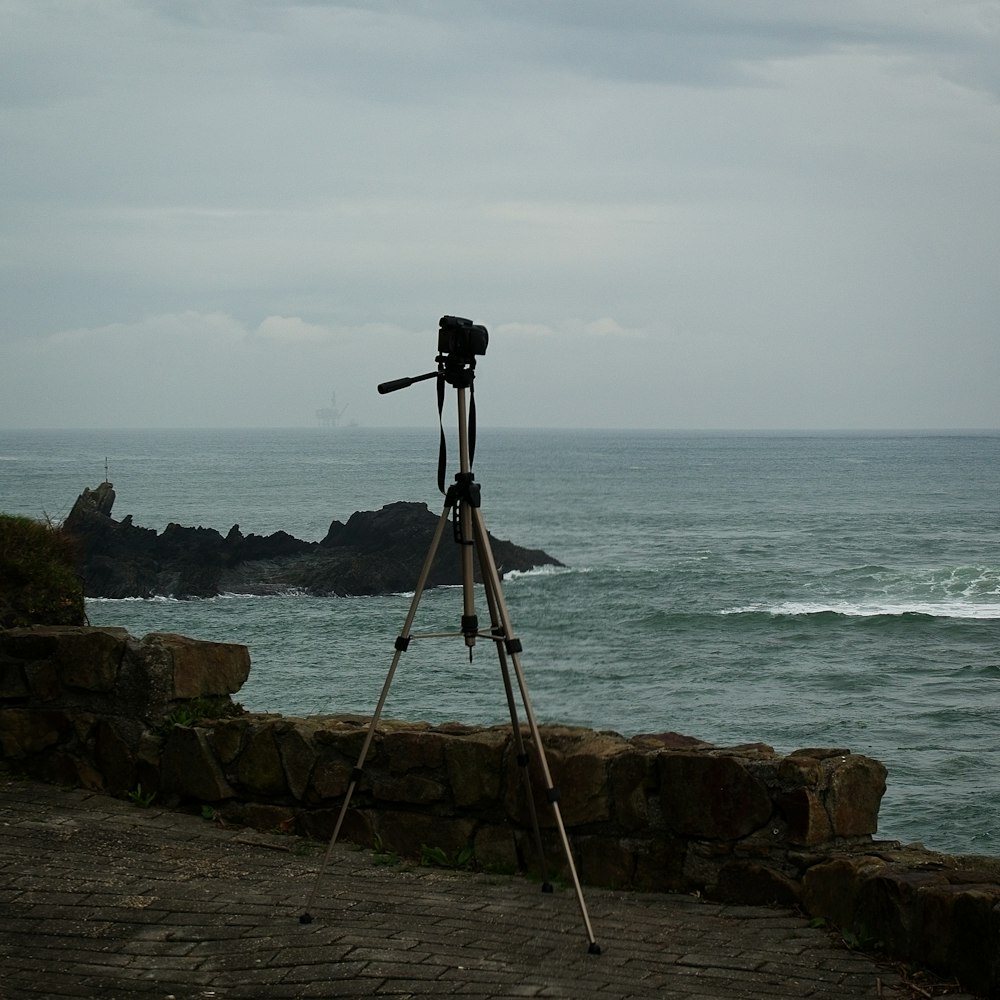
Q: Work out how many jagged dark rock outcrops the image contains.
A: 1